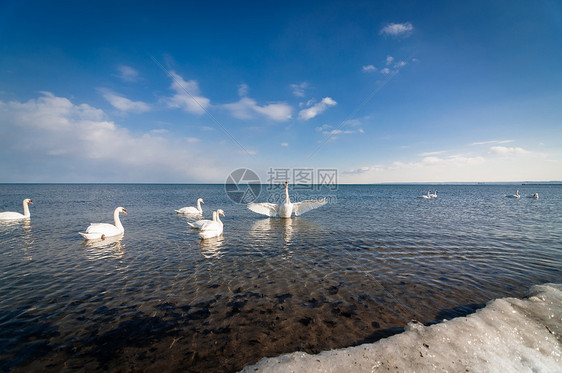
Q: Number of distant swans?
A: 4